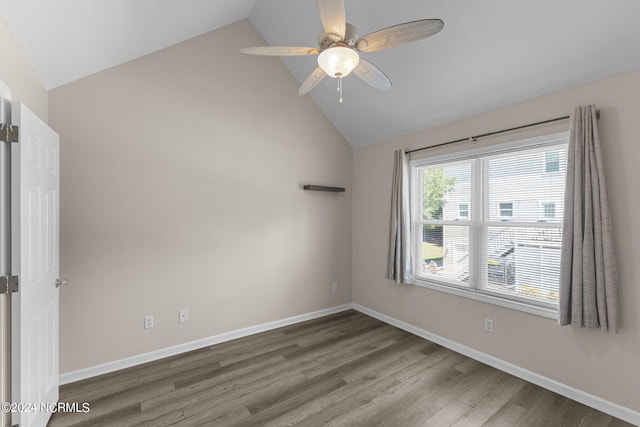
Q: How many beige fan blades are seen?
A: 5